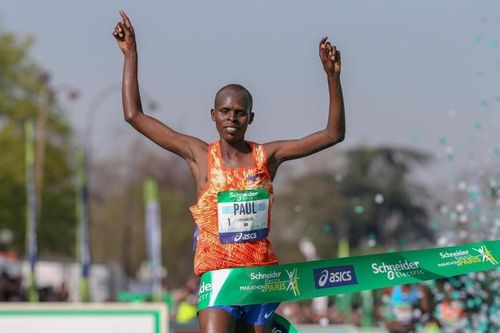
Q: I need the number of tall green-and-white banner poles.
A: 3